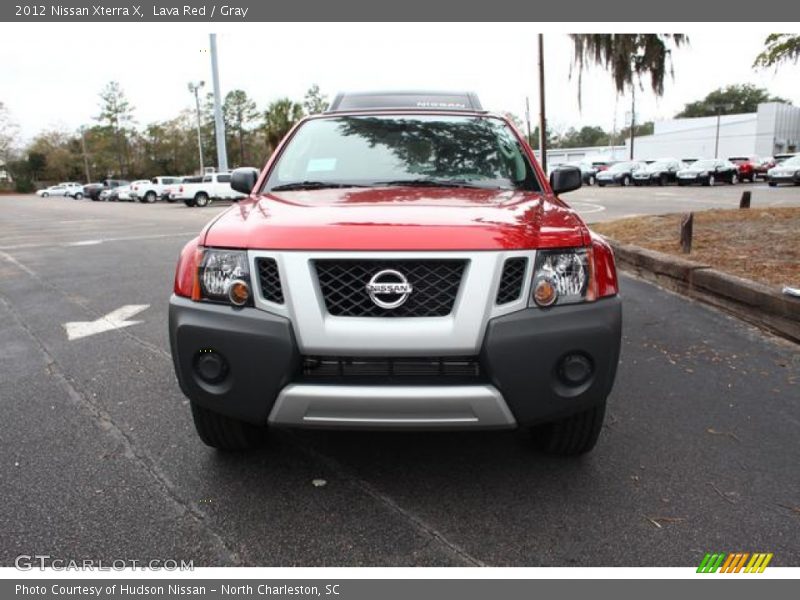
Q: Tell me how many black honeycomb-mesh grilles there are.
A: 3